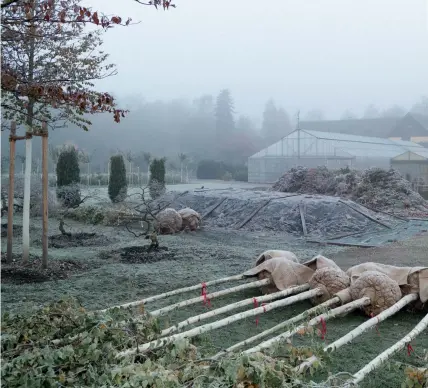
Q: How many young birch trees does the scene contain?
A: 8